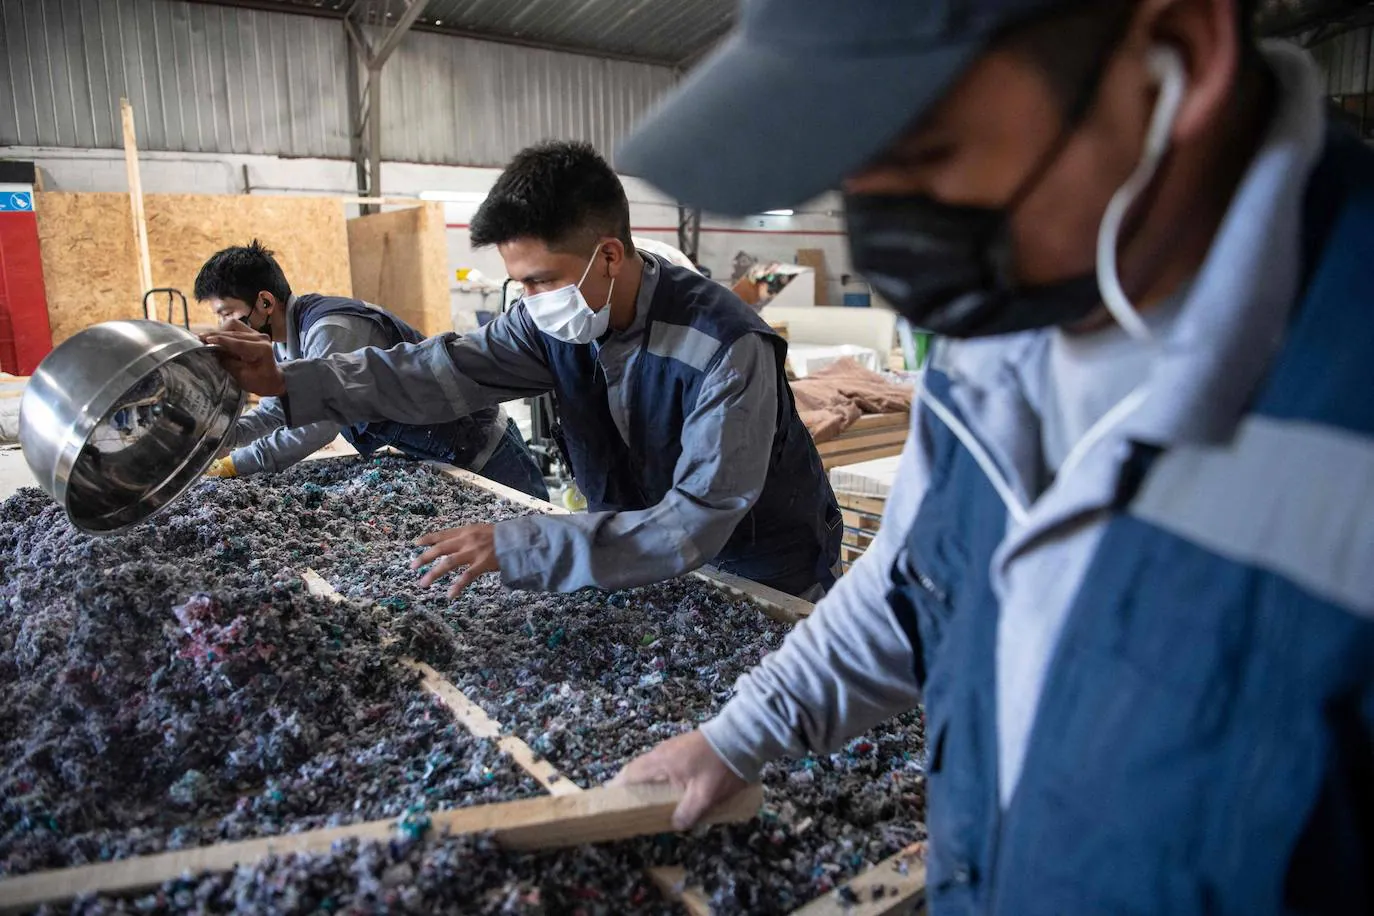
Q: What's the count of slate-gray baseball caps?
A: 1